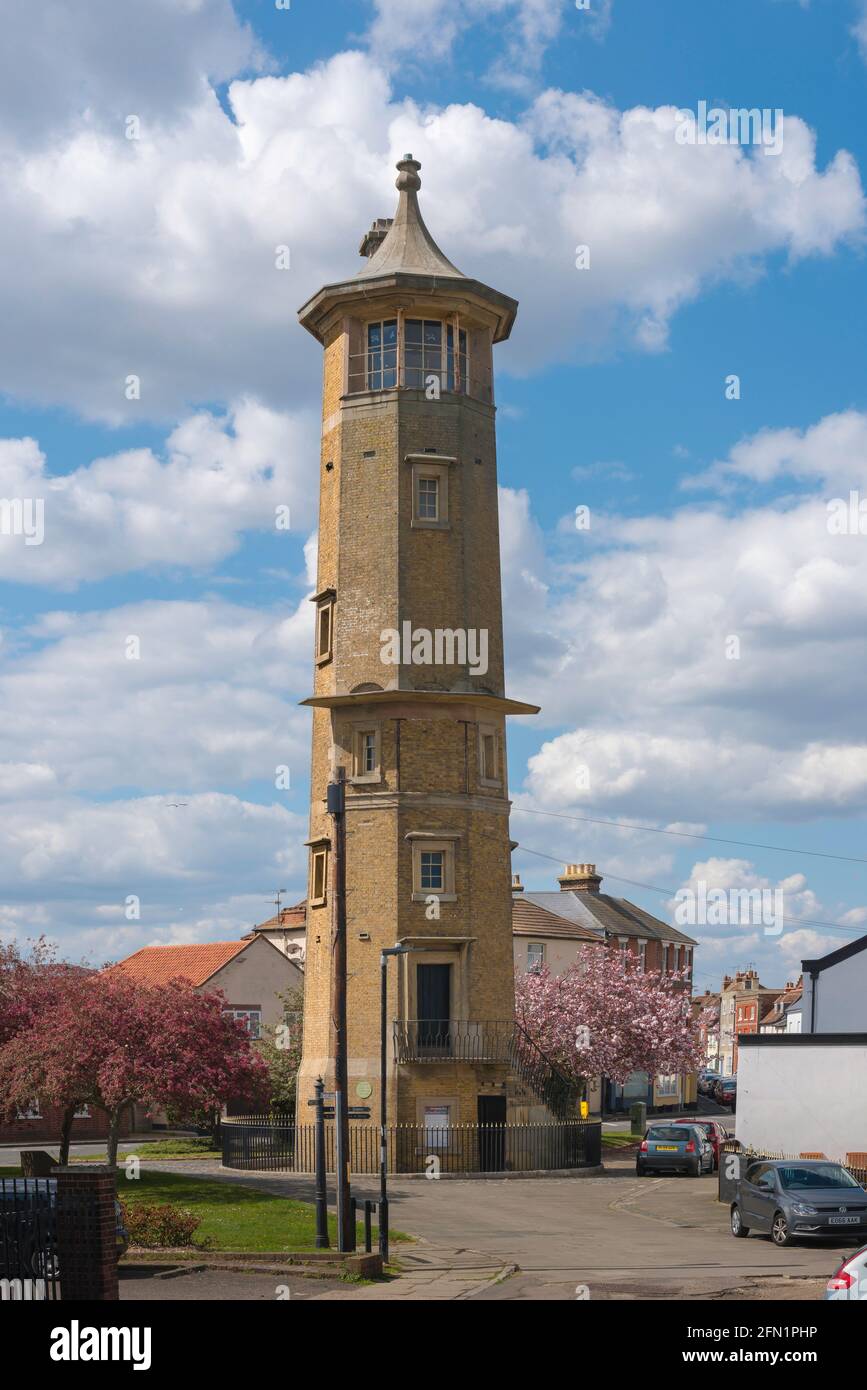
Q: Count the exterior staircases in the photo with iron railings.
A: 1